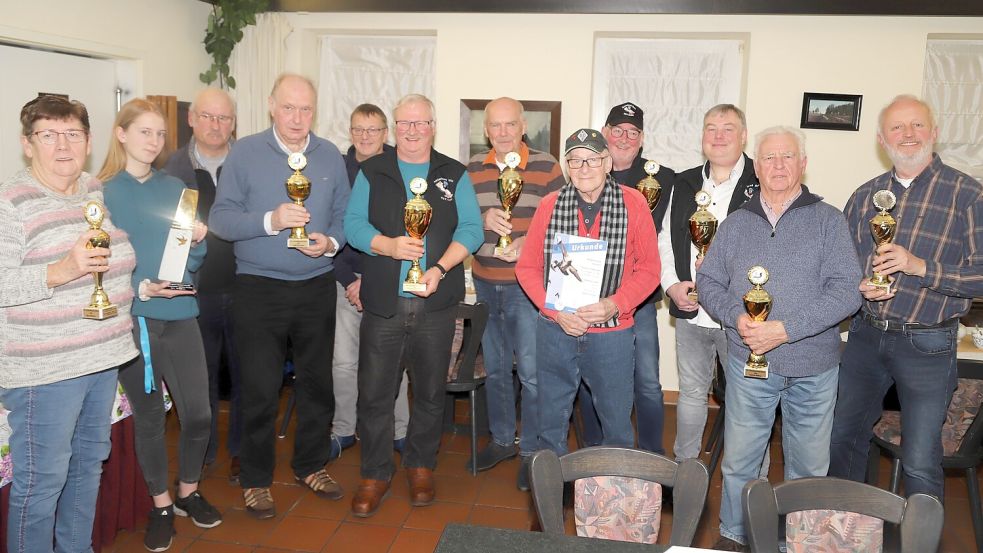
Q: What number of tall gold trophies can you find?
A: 8